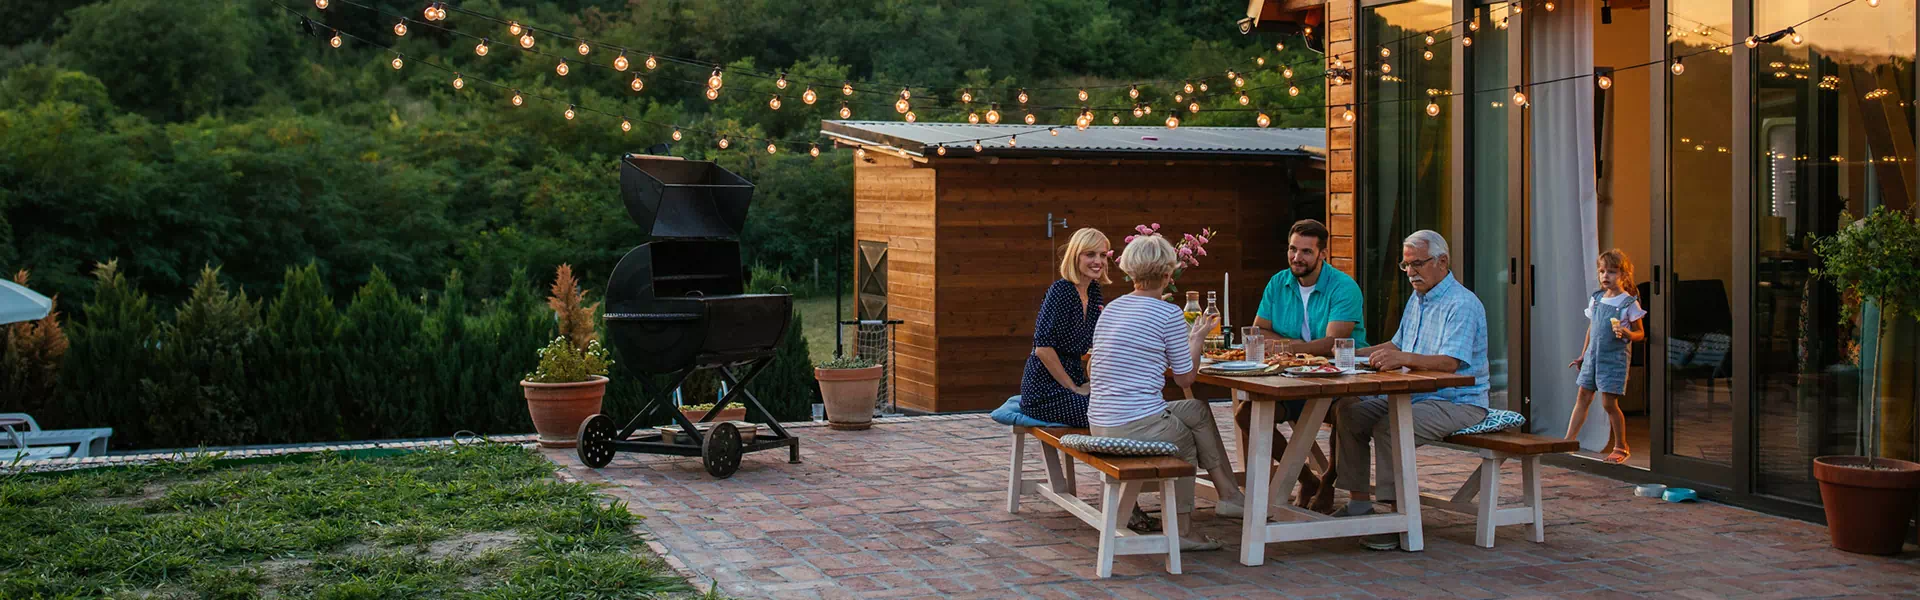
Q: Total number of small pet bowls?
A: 2